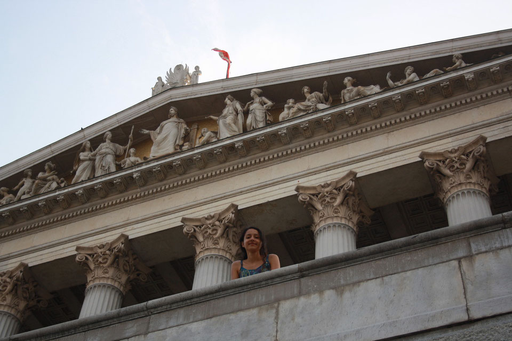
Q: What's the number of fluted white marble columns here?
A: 5